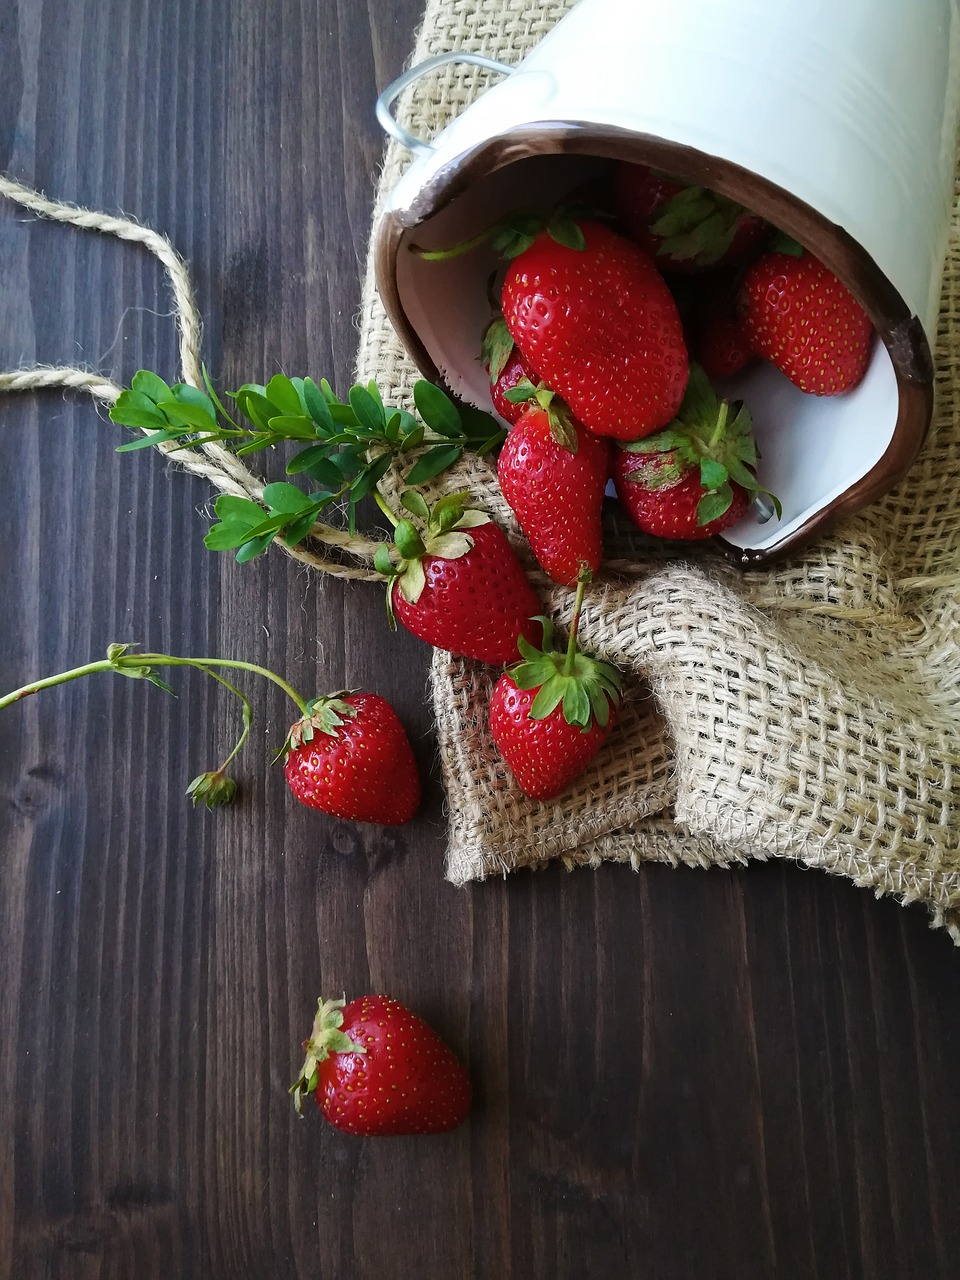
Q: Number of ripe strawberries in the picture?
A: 11